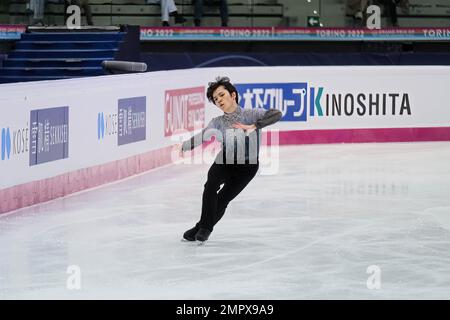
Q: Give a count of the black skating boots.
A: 2